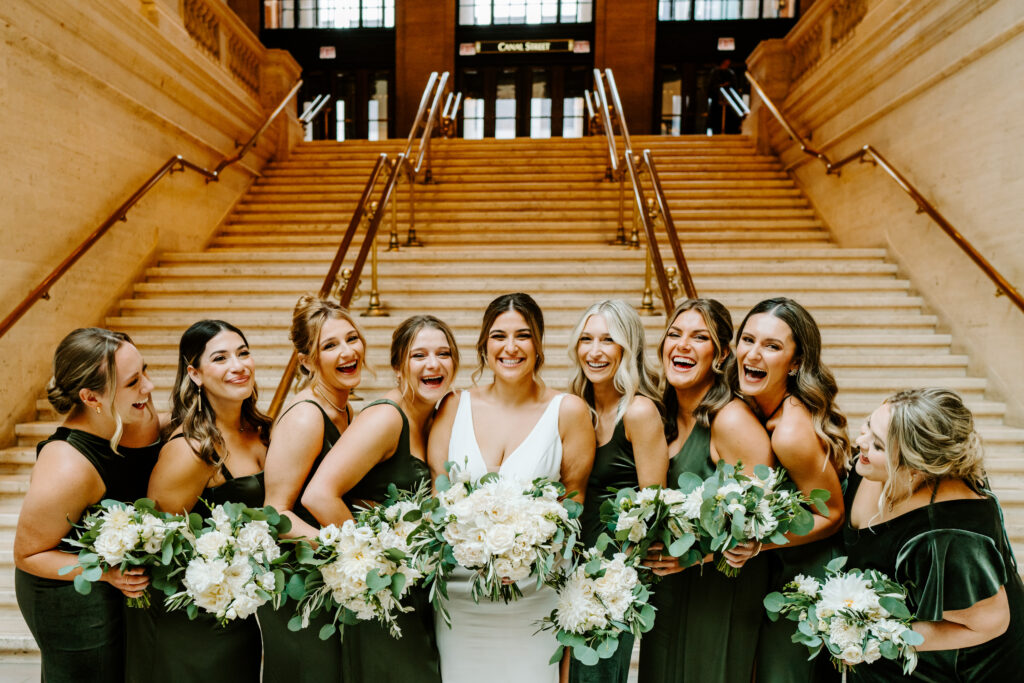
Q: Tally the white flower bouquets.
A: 9